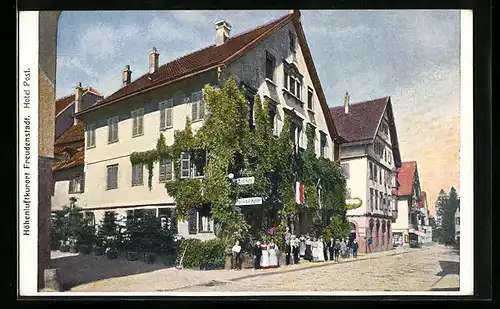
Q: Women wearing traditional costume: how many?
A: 2